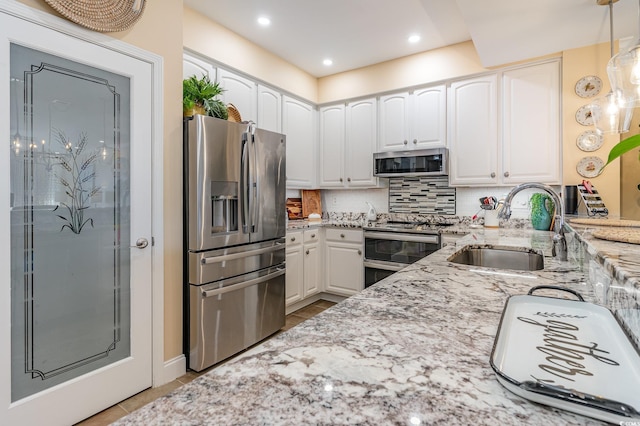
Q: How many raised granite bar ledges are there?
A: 1